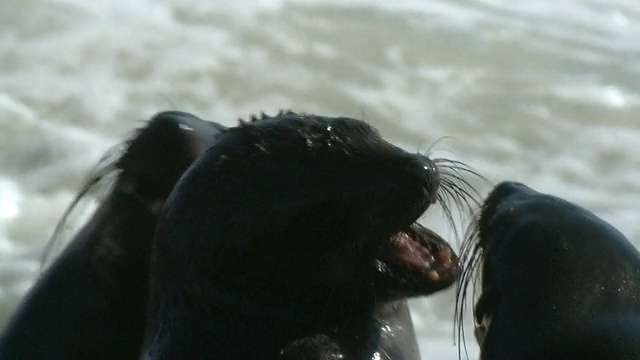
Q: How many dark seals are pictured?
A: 3